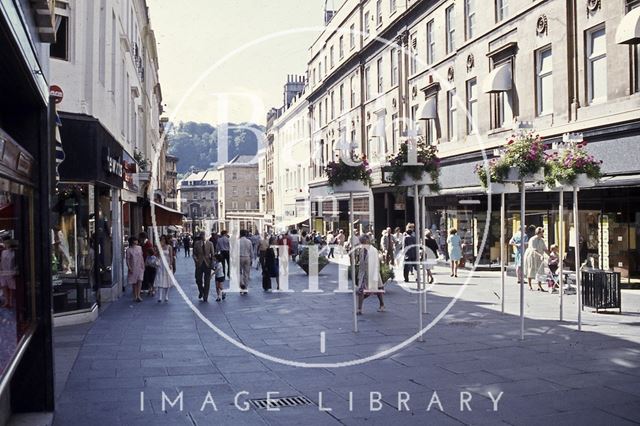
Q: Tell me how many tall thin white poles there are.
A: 7